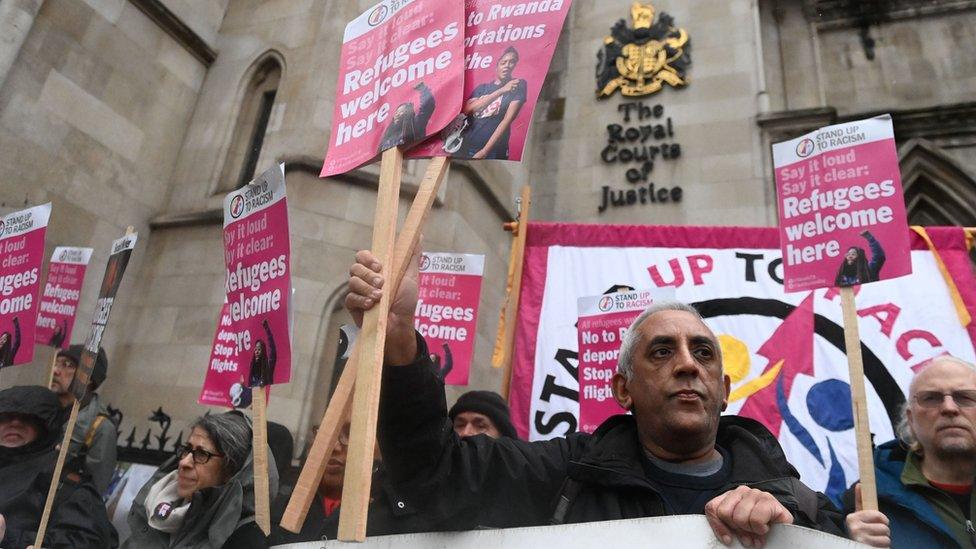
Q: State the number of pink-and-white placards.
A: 9